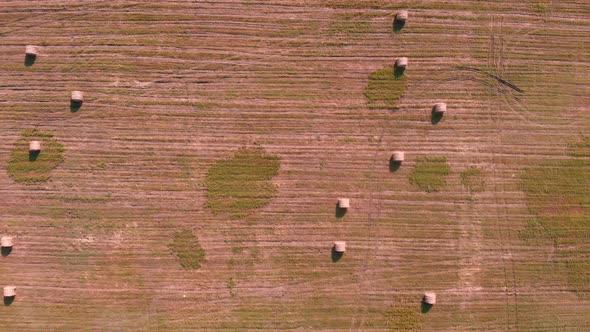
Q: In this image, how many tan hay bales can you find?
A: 12